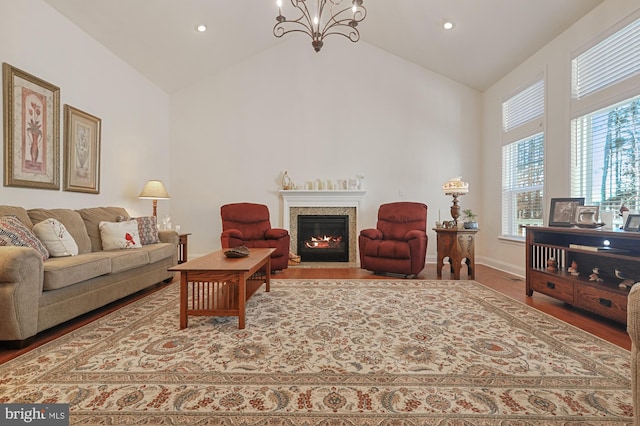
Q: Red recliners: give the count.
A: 2